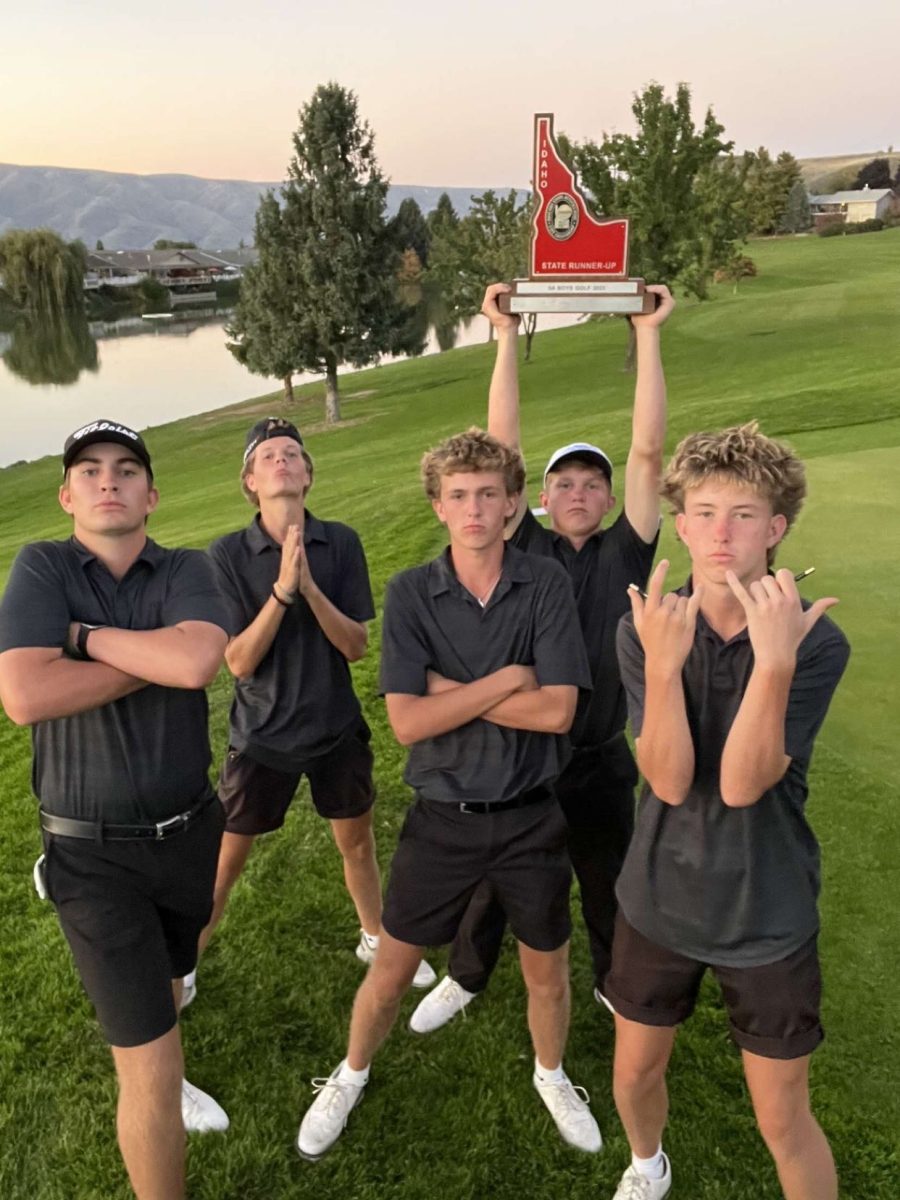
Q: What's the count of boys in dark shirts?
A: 5